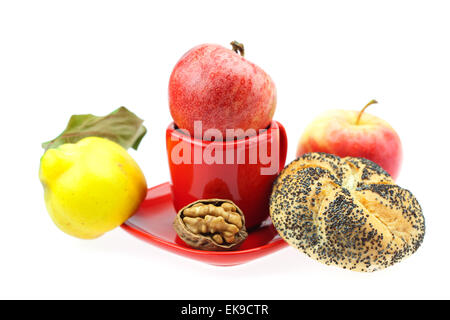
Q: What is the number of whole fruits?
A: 3